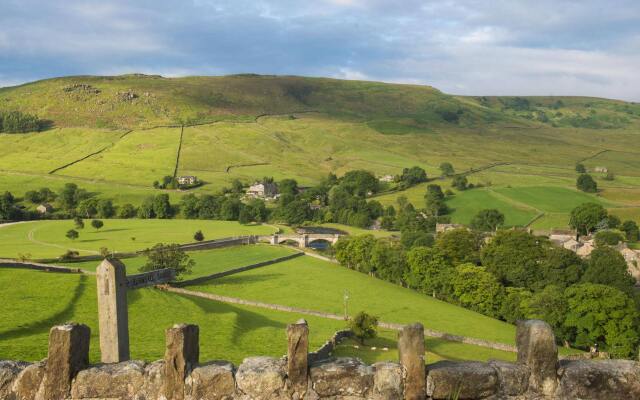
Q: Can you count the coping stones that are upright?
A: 5